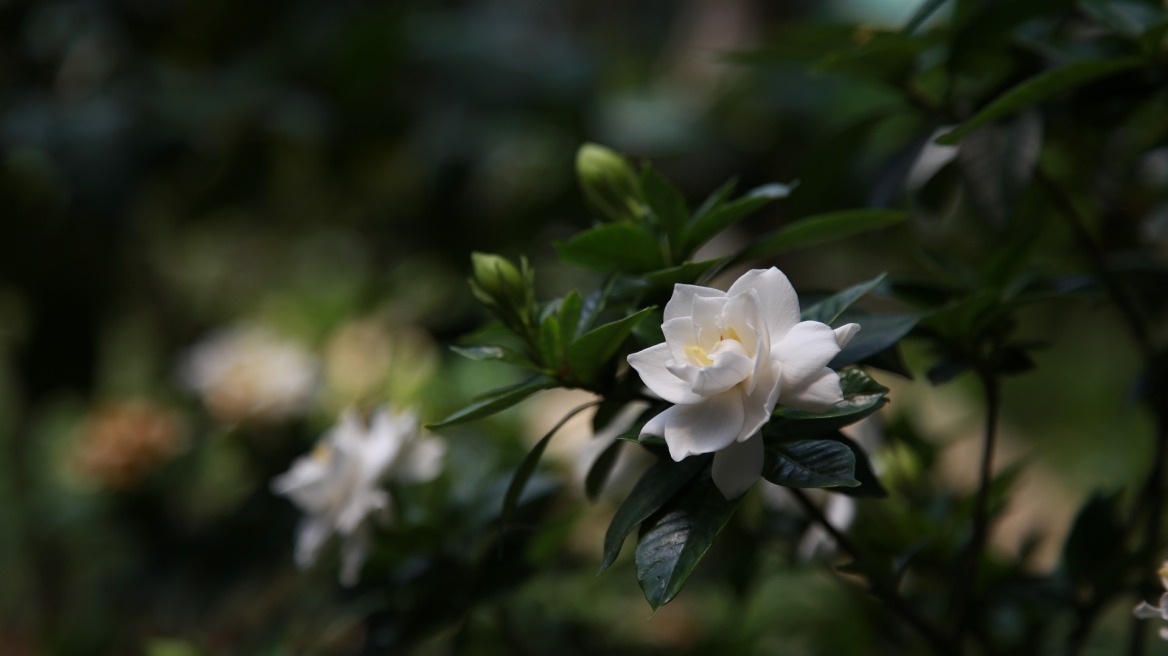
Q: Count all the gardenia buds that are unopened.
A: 2